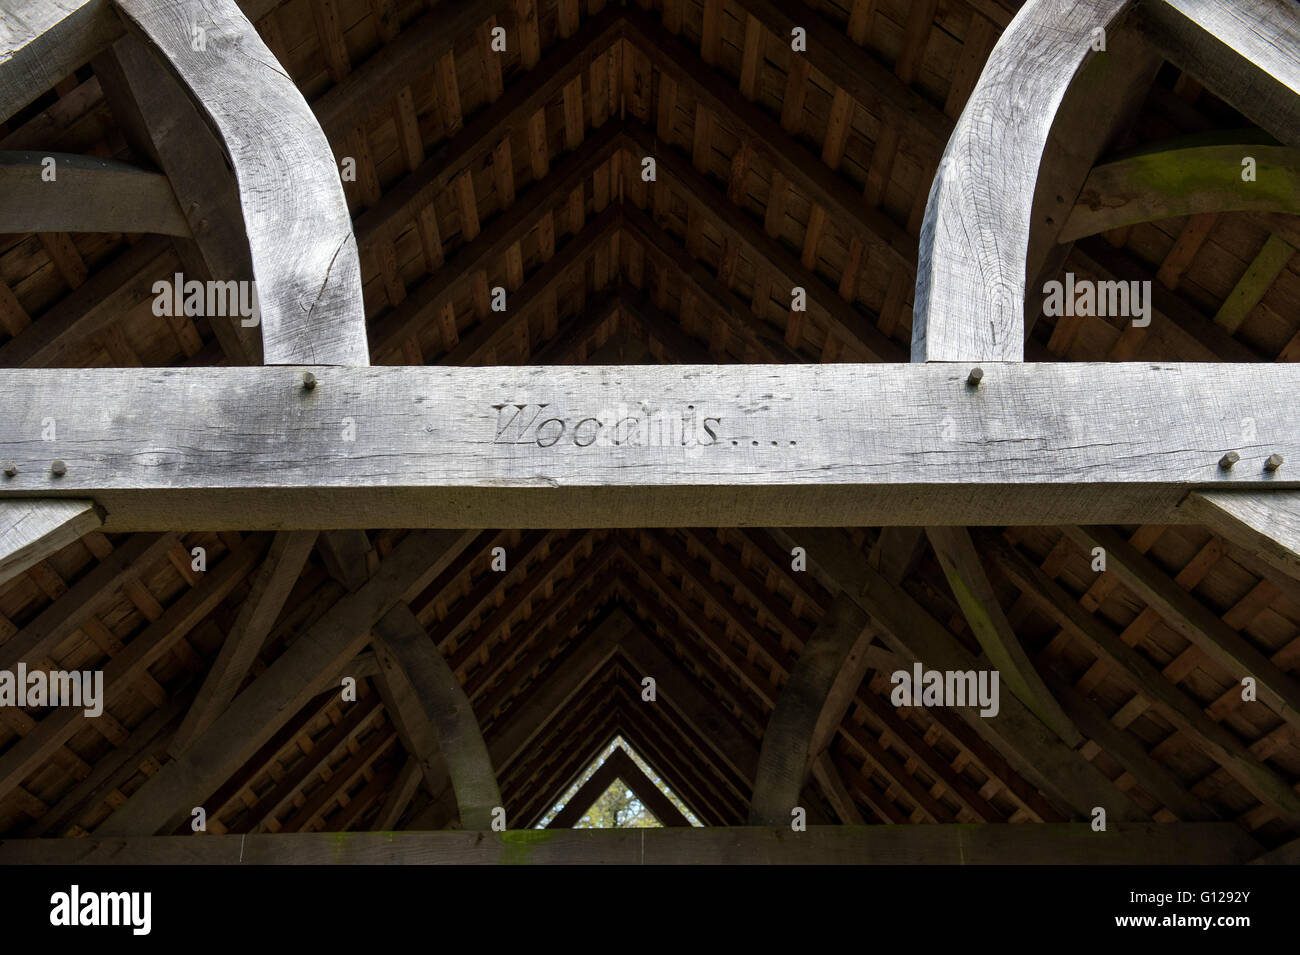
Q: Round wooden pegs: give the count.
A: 6